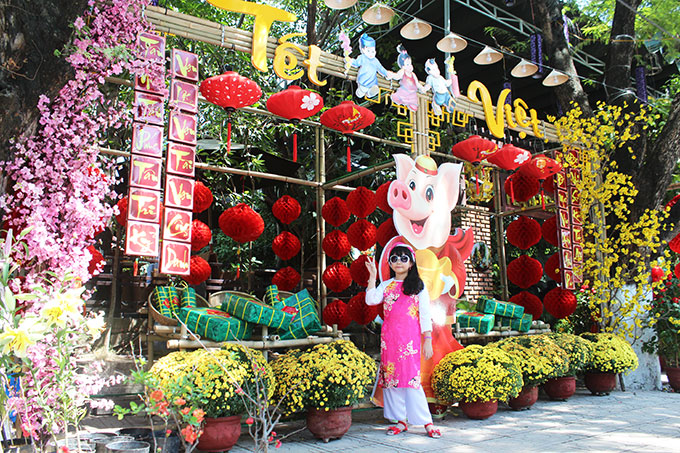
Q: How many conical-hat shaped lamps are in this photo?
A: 7